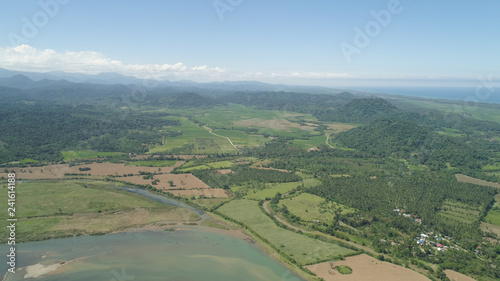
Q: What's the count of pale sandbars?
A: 1